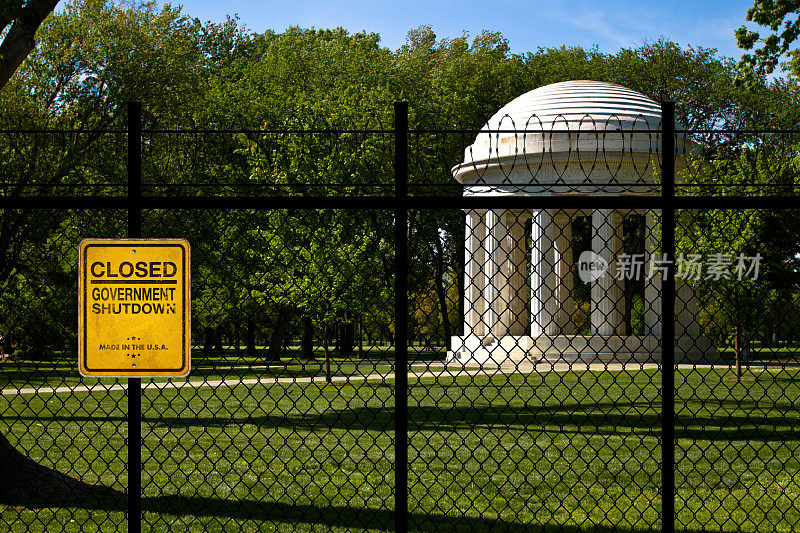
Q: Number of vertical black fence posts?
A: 3